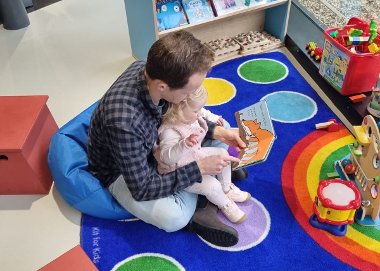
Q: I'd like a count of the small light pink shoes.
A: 2